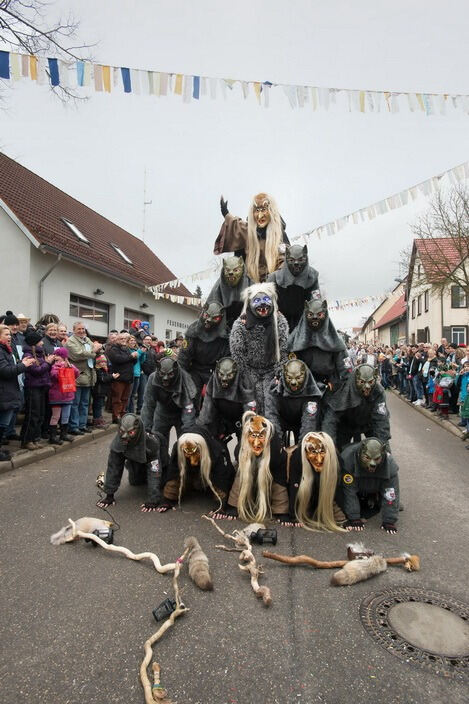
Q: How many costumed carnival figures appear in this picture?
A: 15